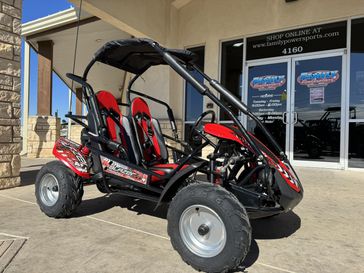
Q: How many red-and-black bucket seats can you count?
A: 2